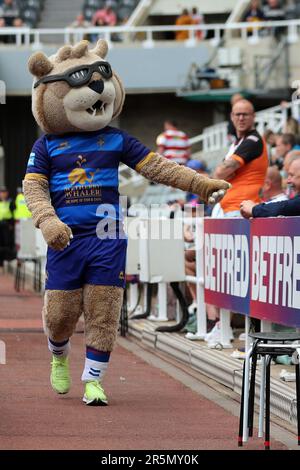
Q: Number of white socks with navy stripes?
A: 2